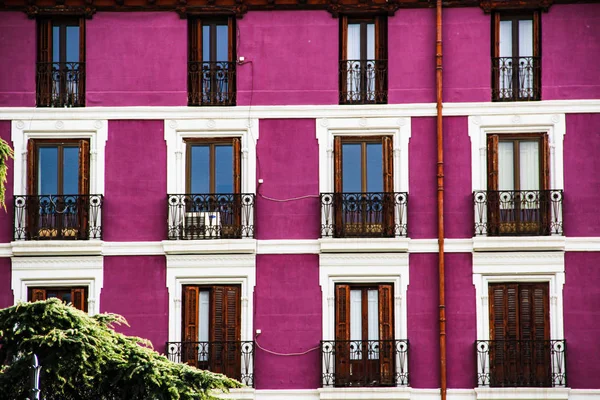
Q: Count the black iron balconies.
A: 11